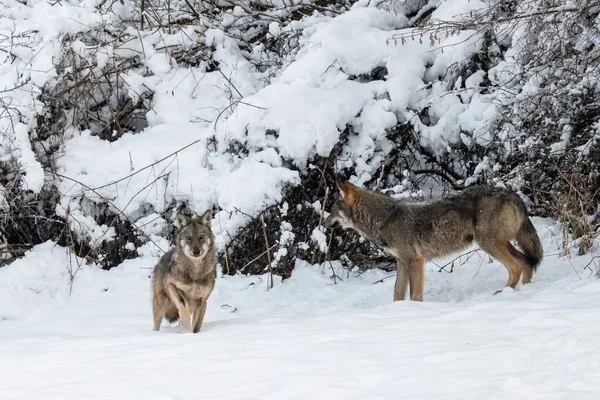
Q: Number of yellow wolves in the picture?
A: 0